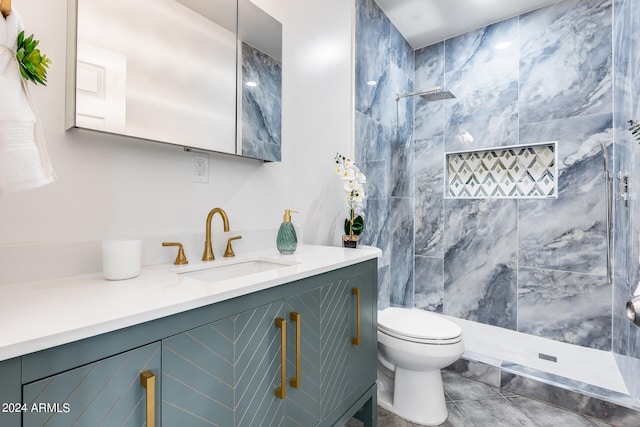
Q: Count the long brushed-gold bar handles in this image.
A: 4